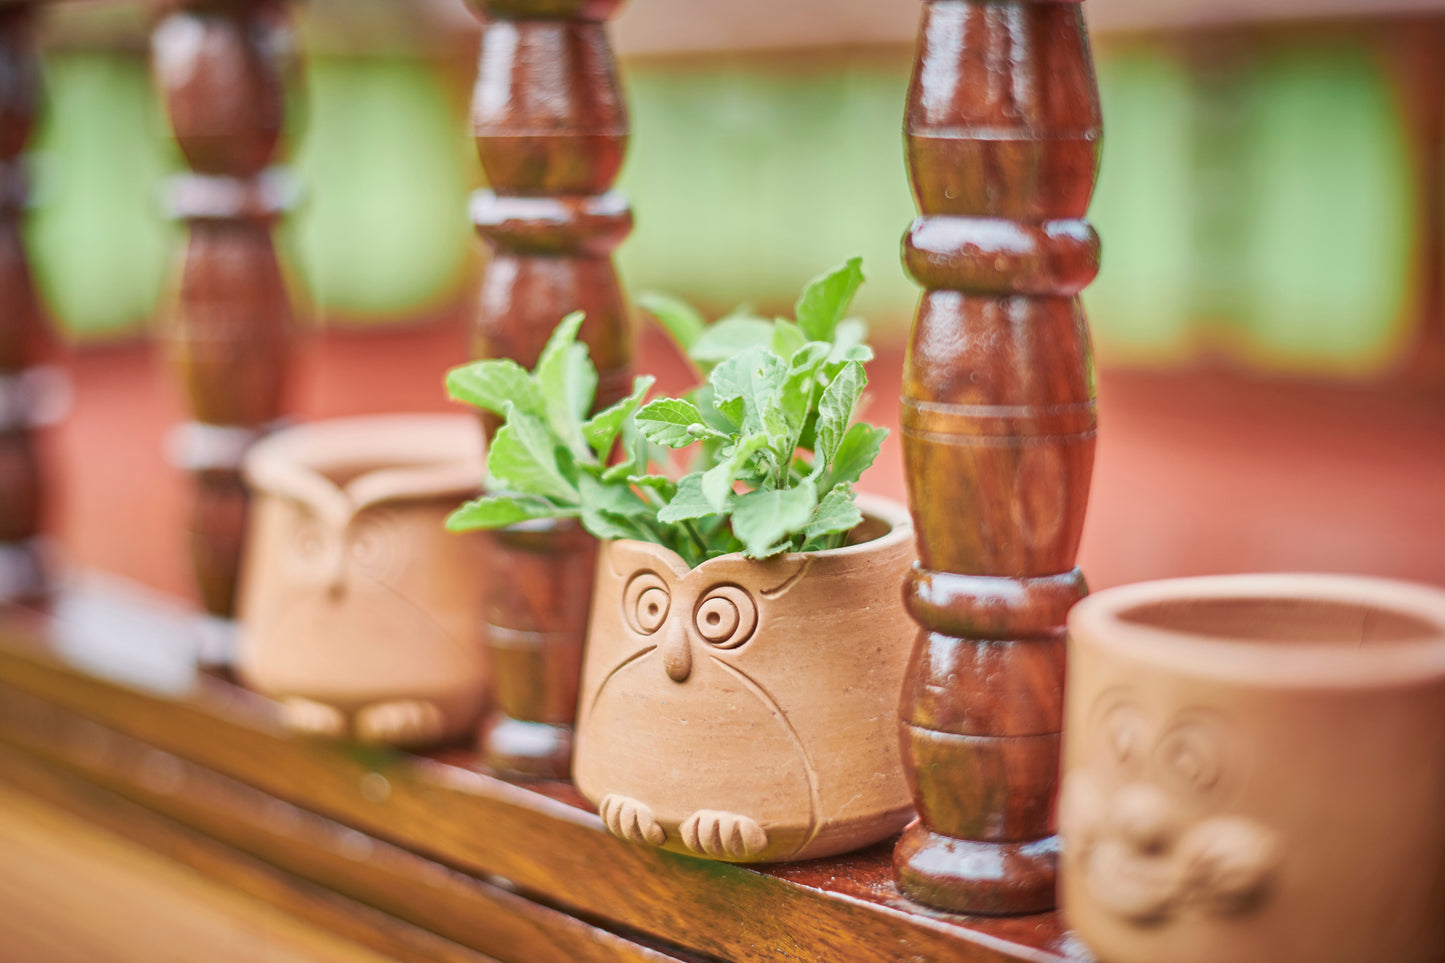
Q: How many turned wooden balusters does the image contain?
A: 4